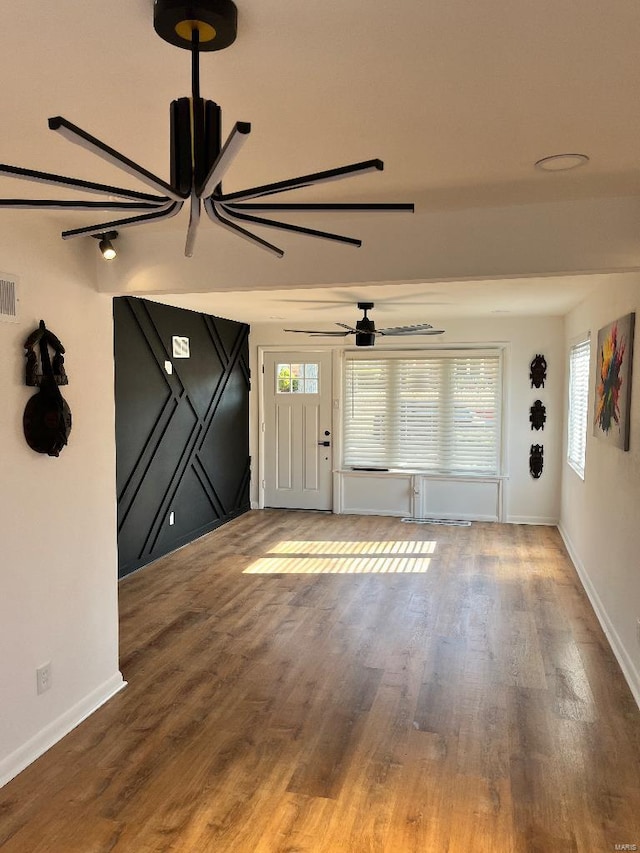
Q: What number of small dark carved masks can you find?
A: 3